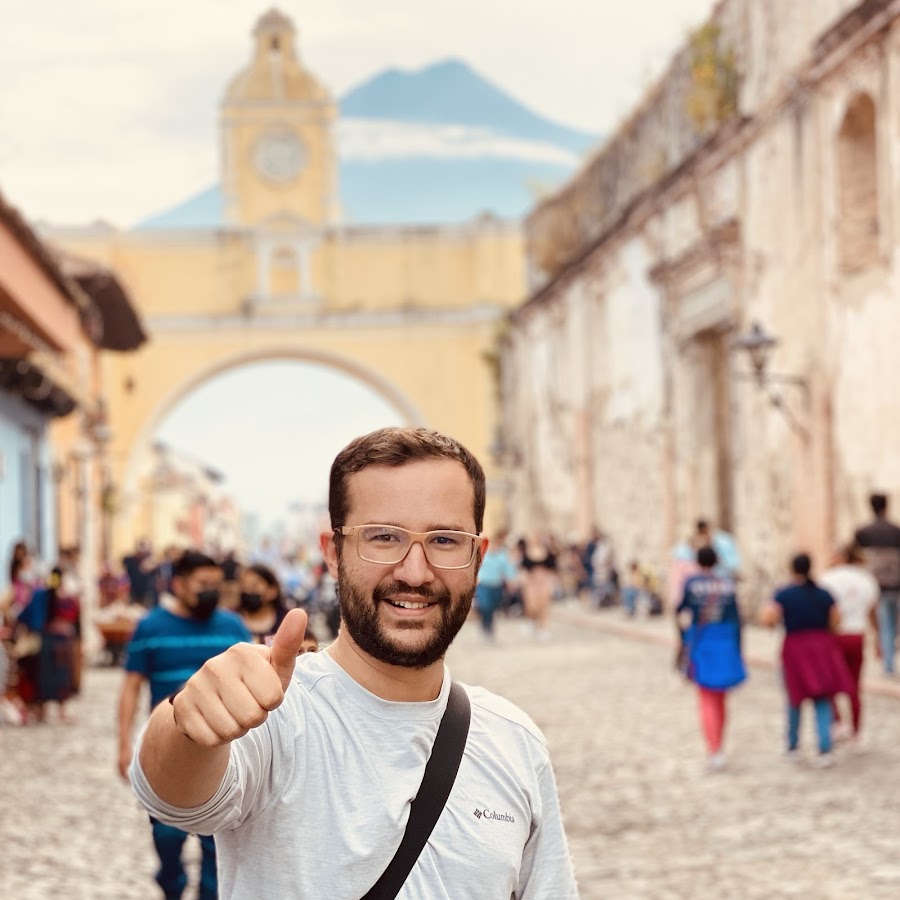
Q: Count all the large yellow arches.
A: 1